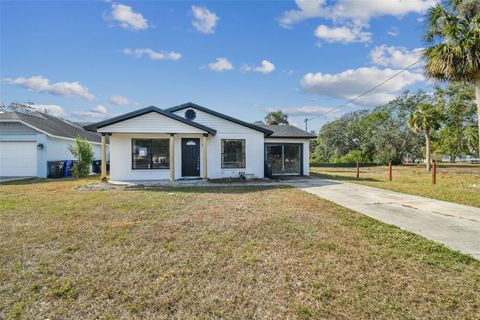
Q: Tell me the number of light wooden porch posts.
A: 3